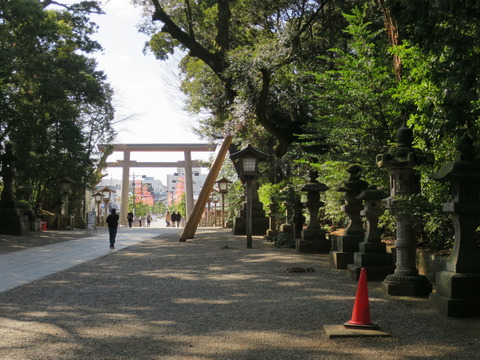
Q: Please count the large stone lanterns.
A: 5